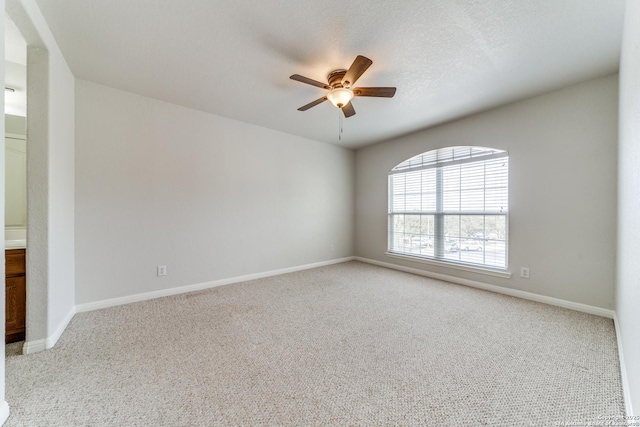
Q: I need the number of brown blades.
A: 5